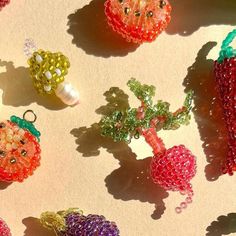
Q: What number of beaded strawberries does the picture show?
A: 2